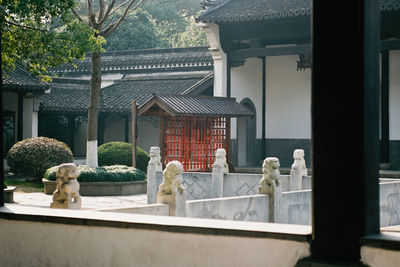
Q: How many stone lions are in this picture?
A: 6